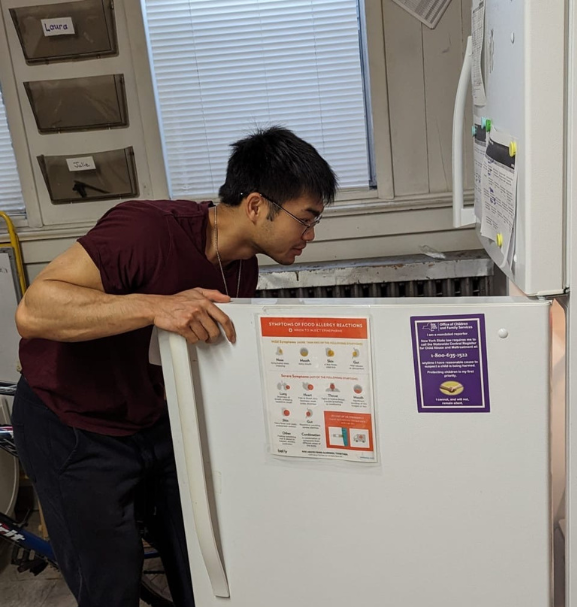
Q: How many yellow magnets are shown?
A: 2